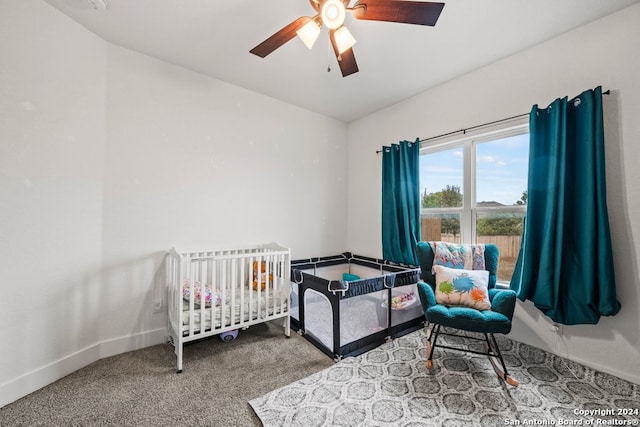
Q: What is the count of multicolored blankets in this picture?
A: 1